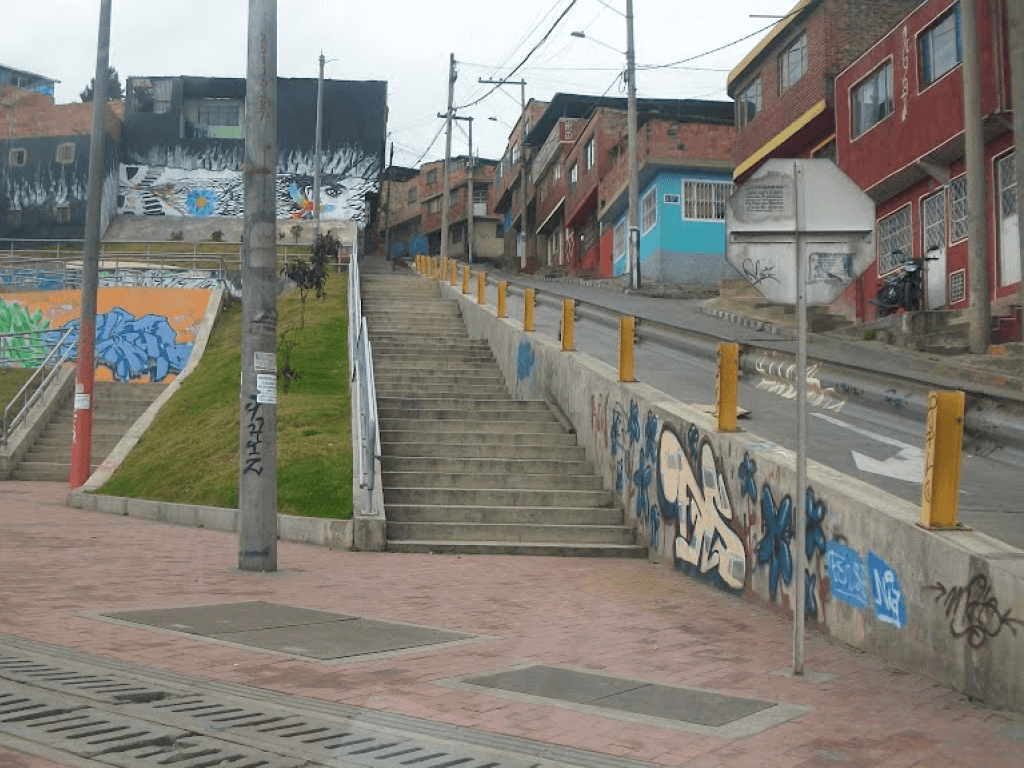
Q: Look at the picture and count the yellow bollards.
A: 14